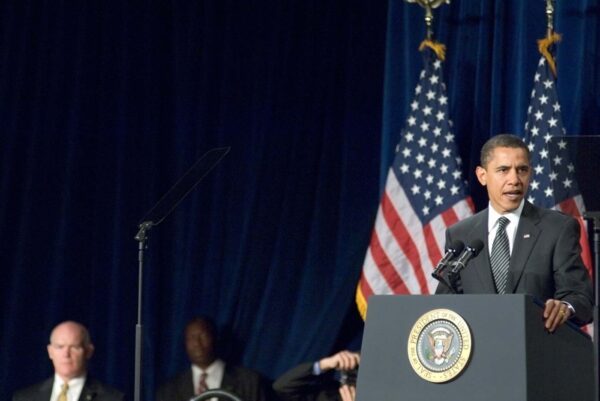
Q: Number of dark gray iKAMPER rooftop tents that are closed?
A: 0